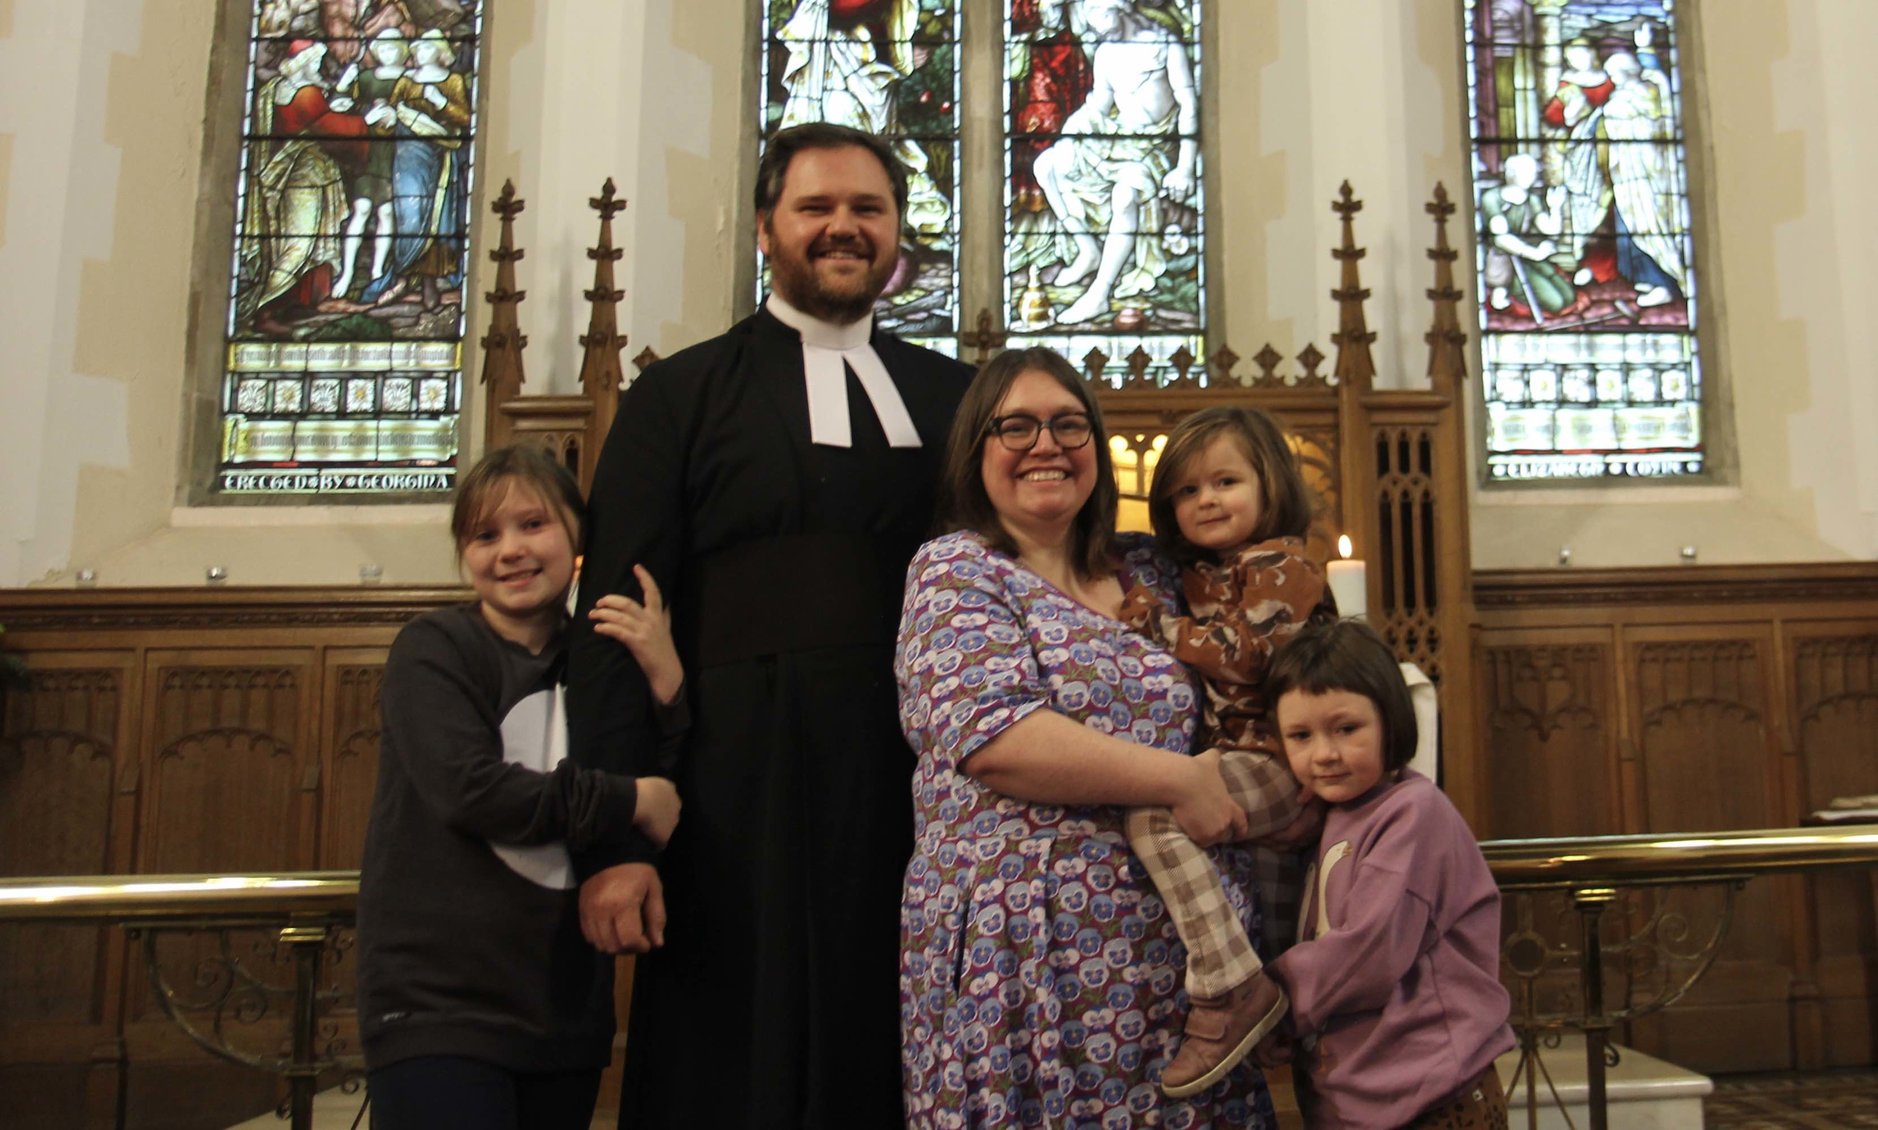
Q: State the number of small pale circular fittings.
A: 5